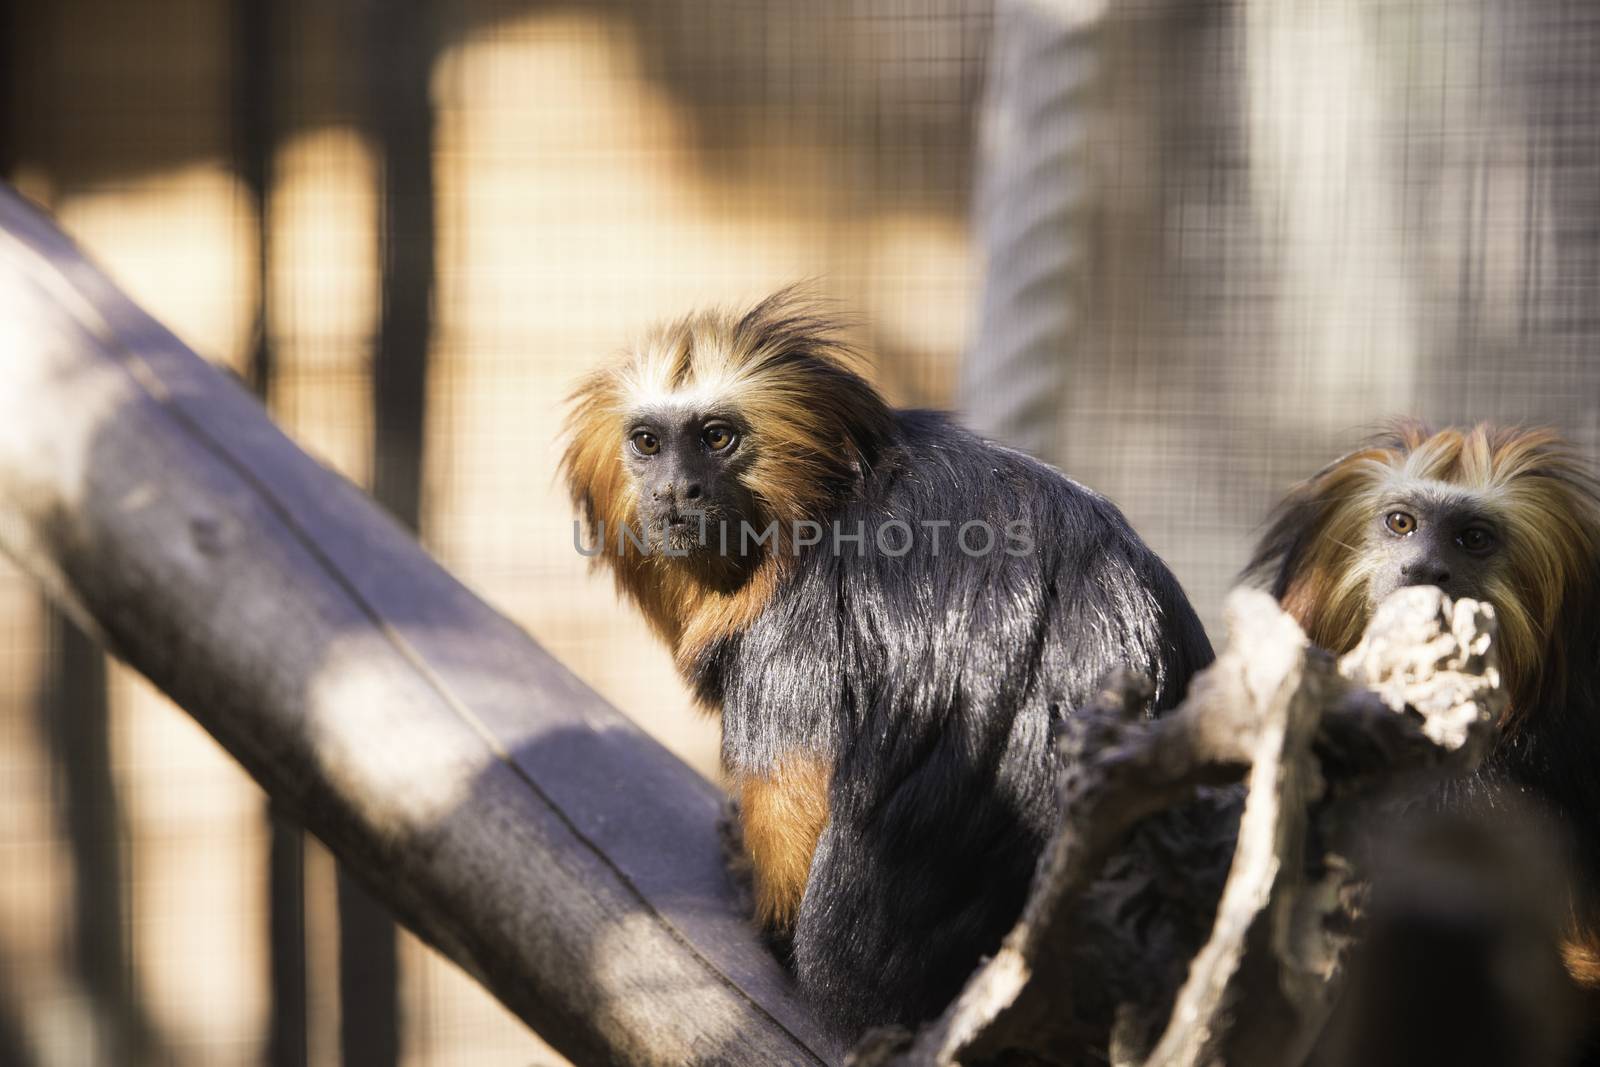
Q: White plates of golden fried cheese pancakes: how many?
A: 0